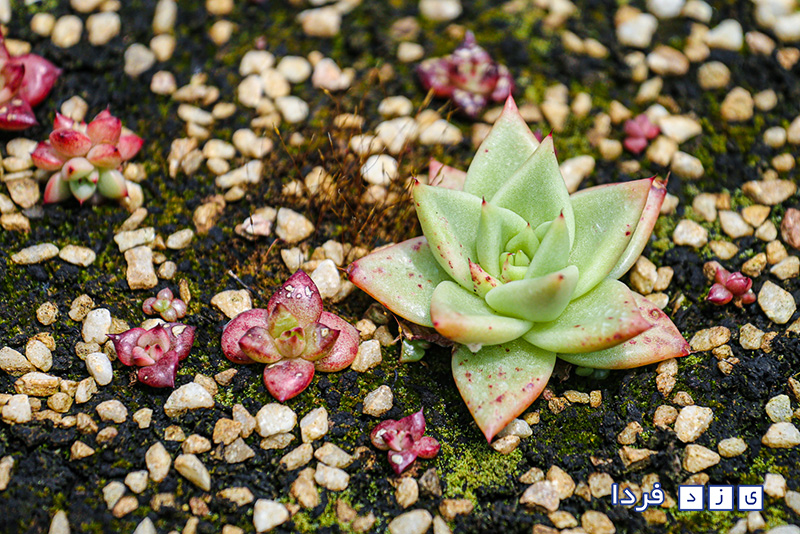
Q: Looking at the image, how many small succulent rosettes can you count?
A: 9